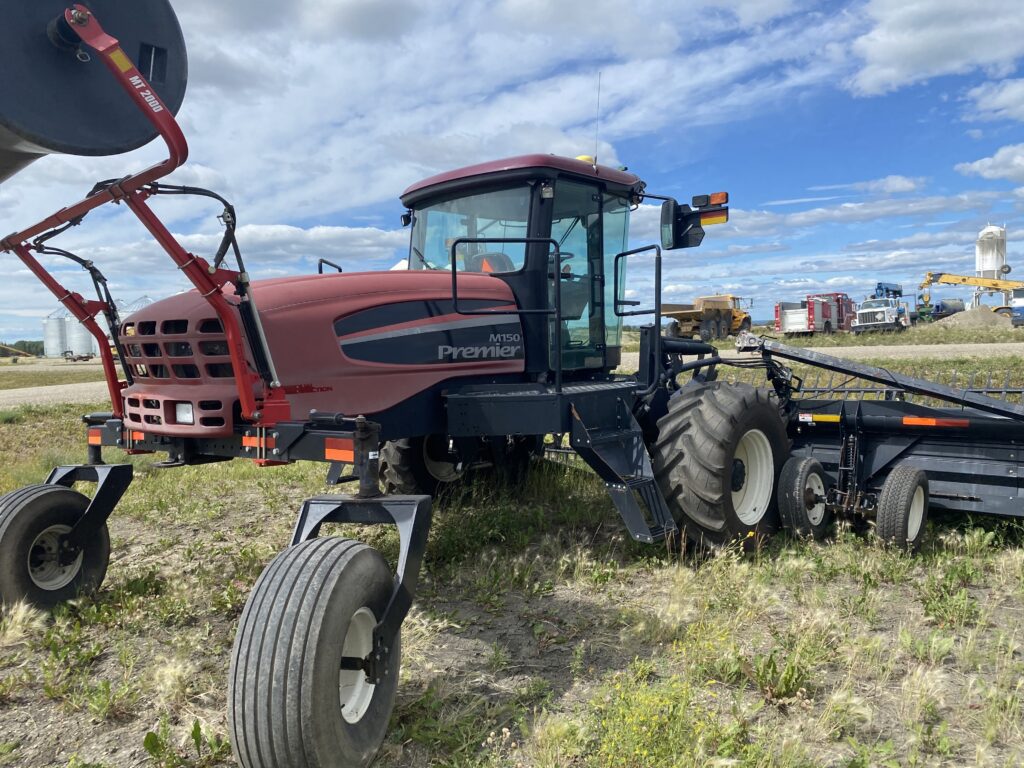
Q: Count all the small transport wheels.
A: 2